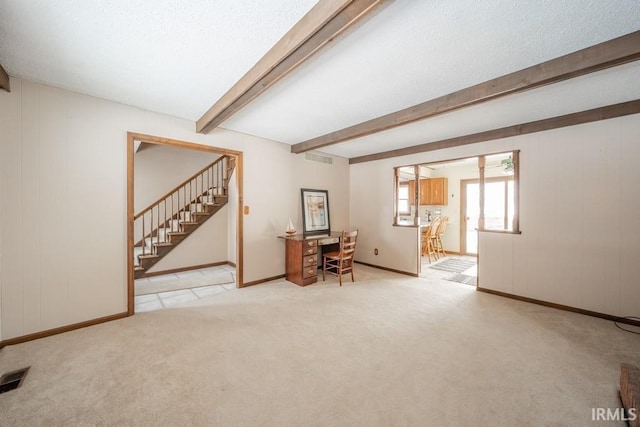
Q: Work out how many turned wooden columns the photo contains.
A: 4